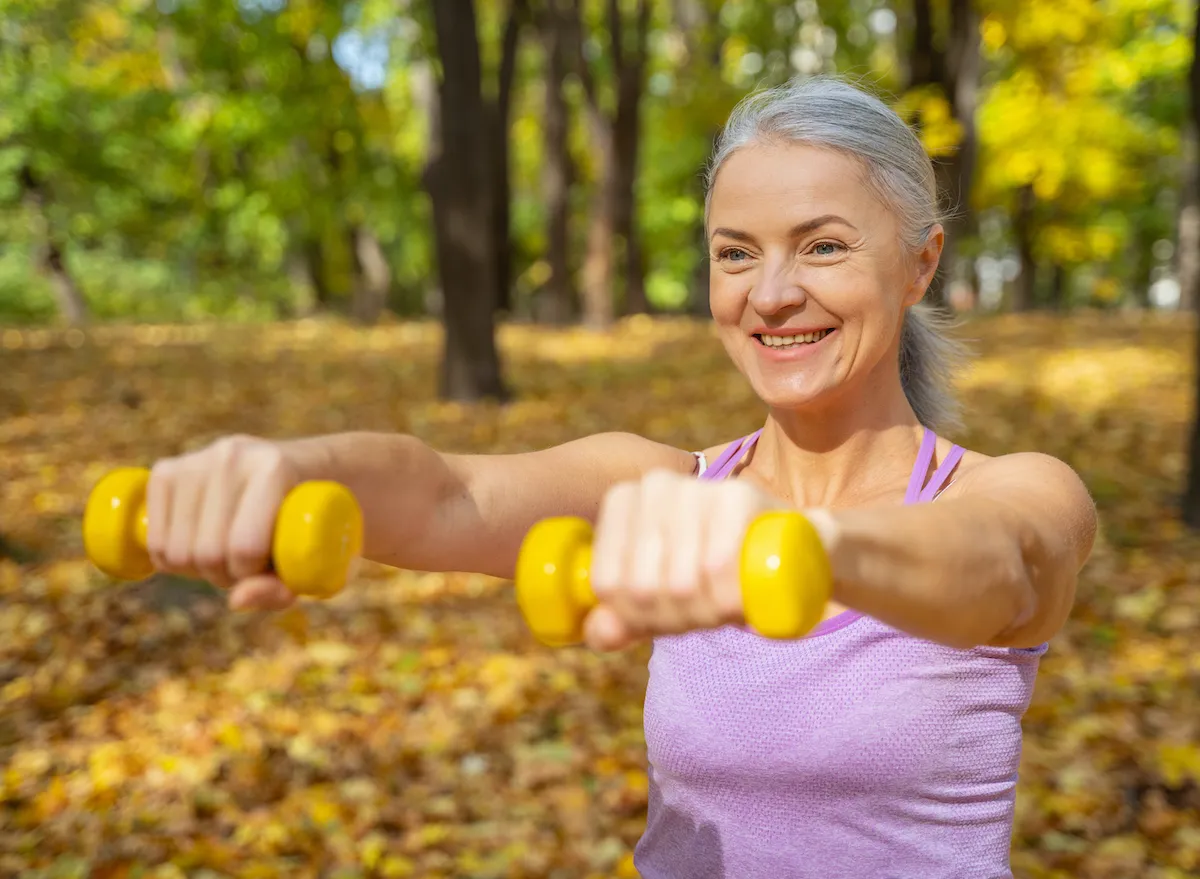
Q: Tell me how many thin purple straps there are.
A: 4